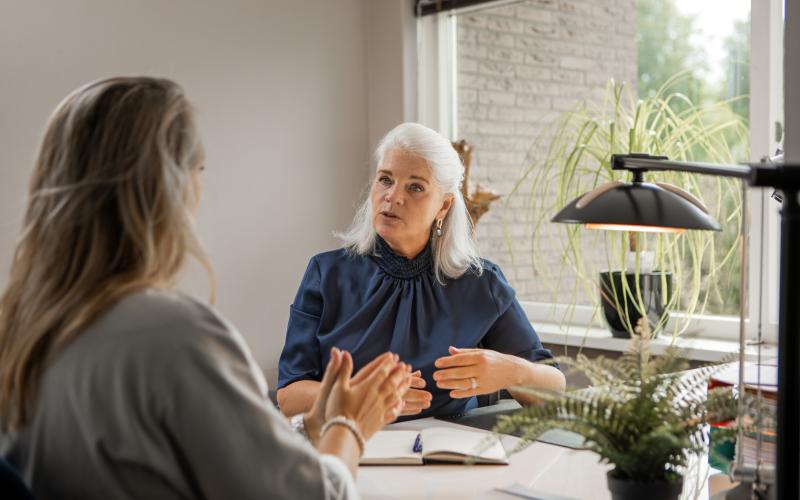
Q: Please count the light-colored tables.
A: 1